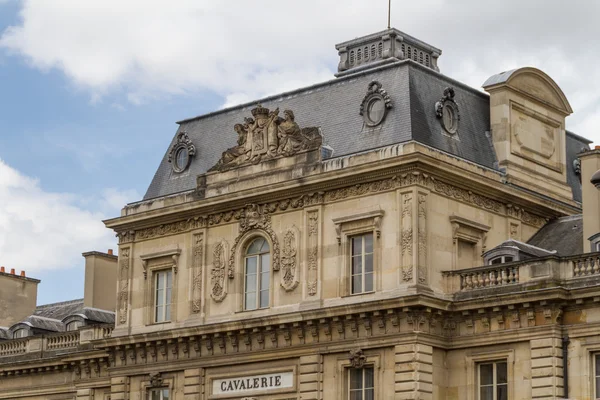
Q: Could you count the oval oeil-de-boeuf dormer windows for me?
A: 3